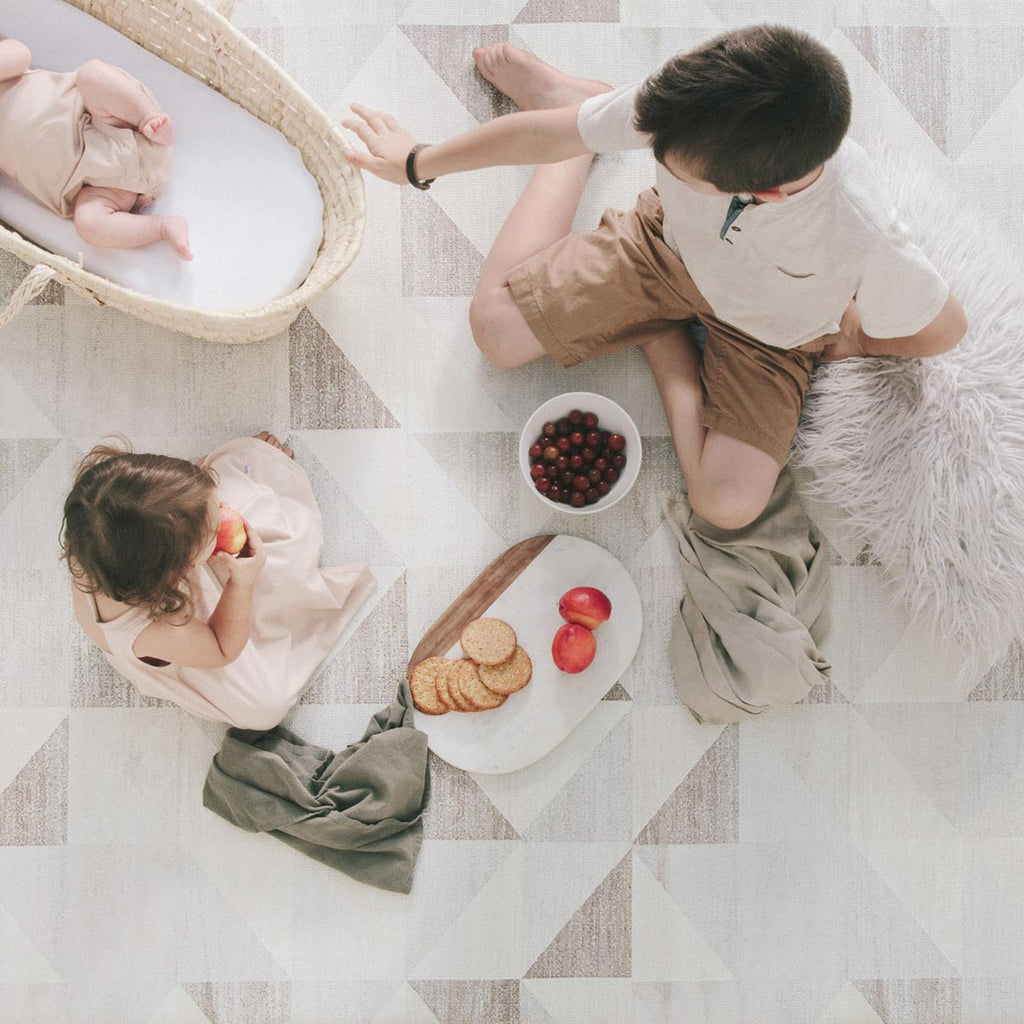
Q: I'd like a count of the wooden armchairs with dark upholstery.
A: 0